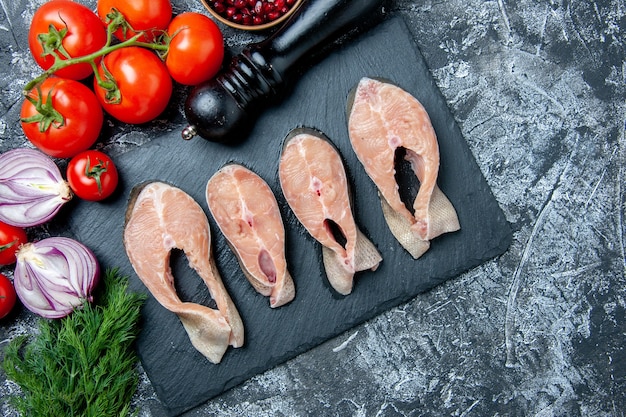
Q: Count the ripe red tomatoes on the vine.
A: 5